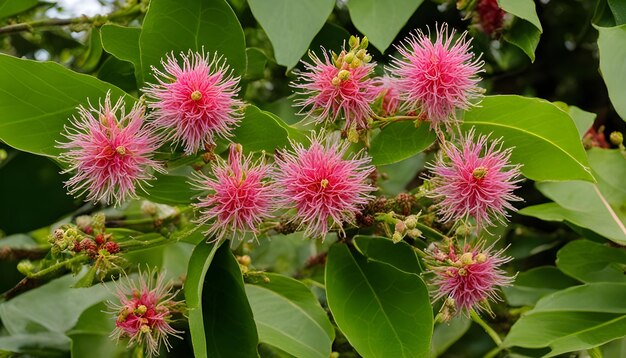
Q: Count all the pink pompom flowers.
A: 9